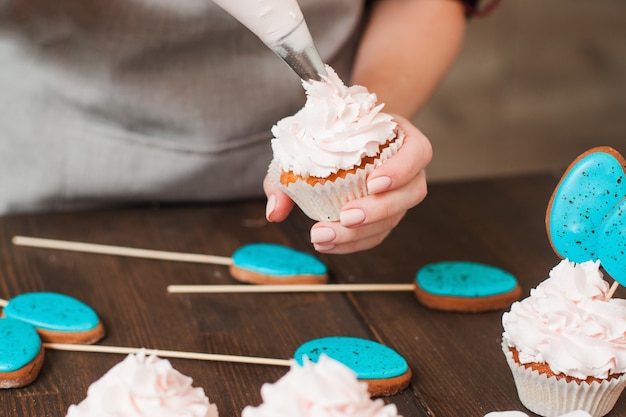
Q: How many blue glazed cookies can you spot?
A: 7